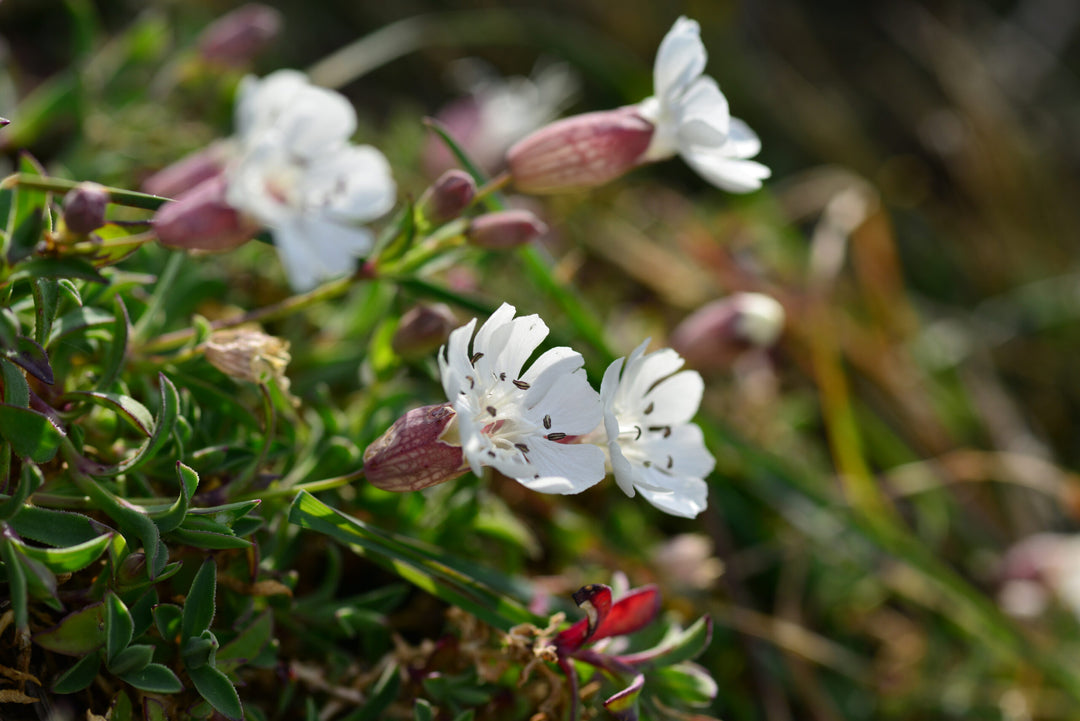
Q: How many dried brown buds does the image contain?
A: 1